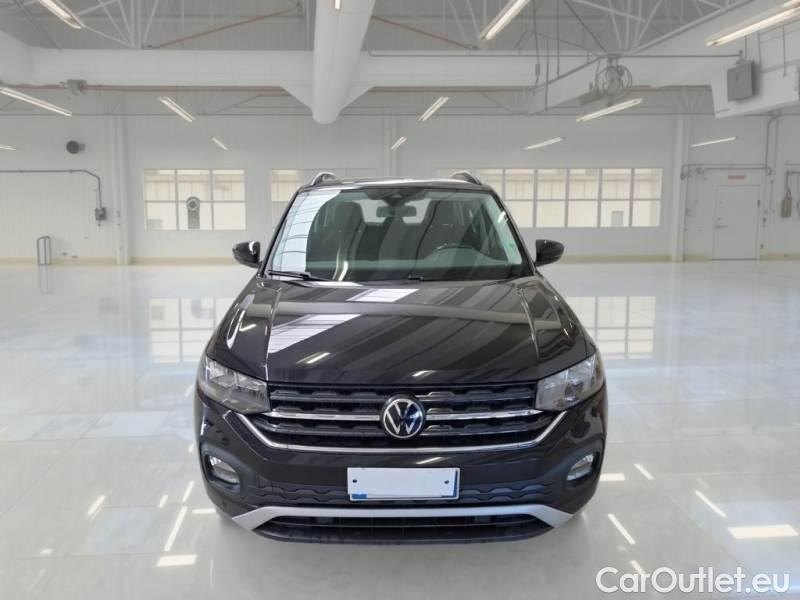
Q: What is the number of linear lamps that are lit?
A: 13